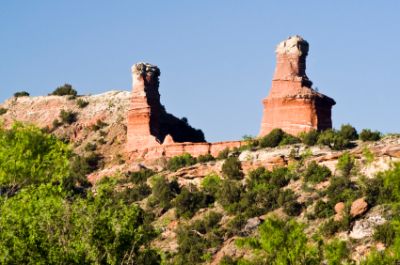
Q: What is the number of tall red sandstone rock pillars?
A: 2